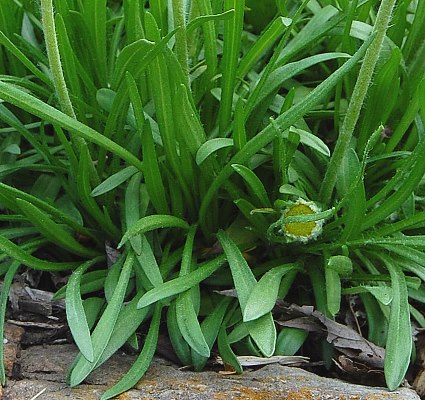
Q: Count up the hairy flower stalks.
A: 3